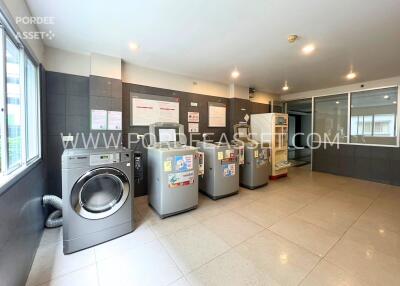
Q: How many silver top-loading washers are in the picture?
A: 3